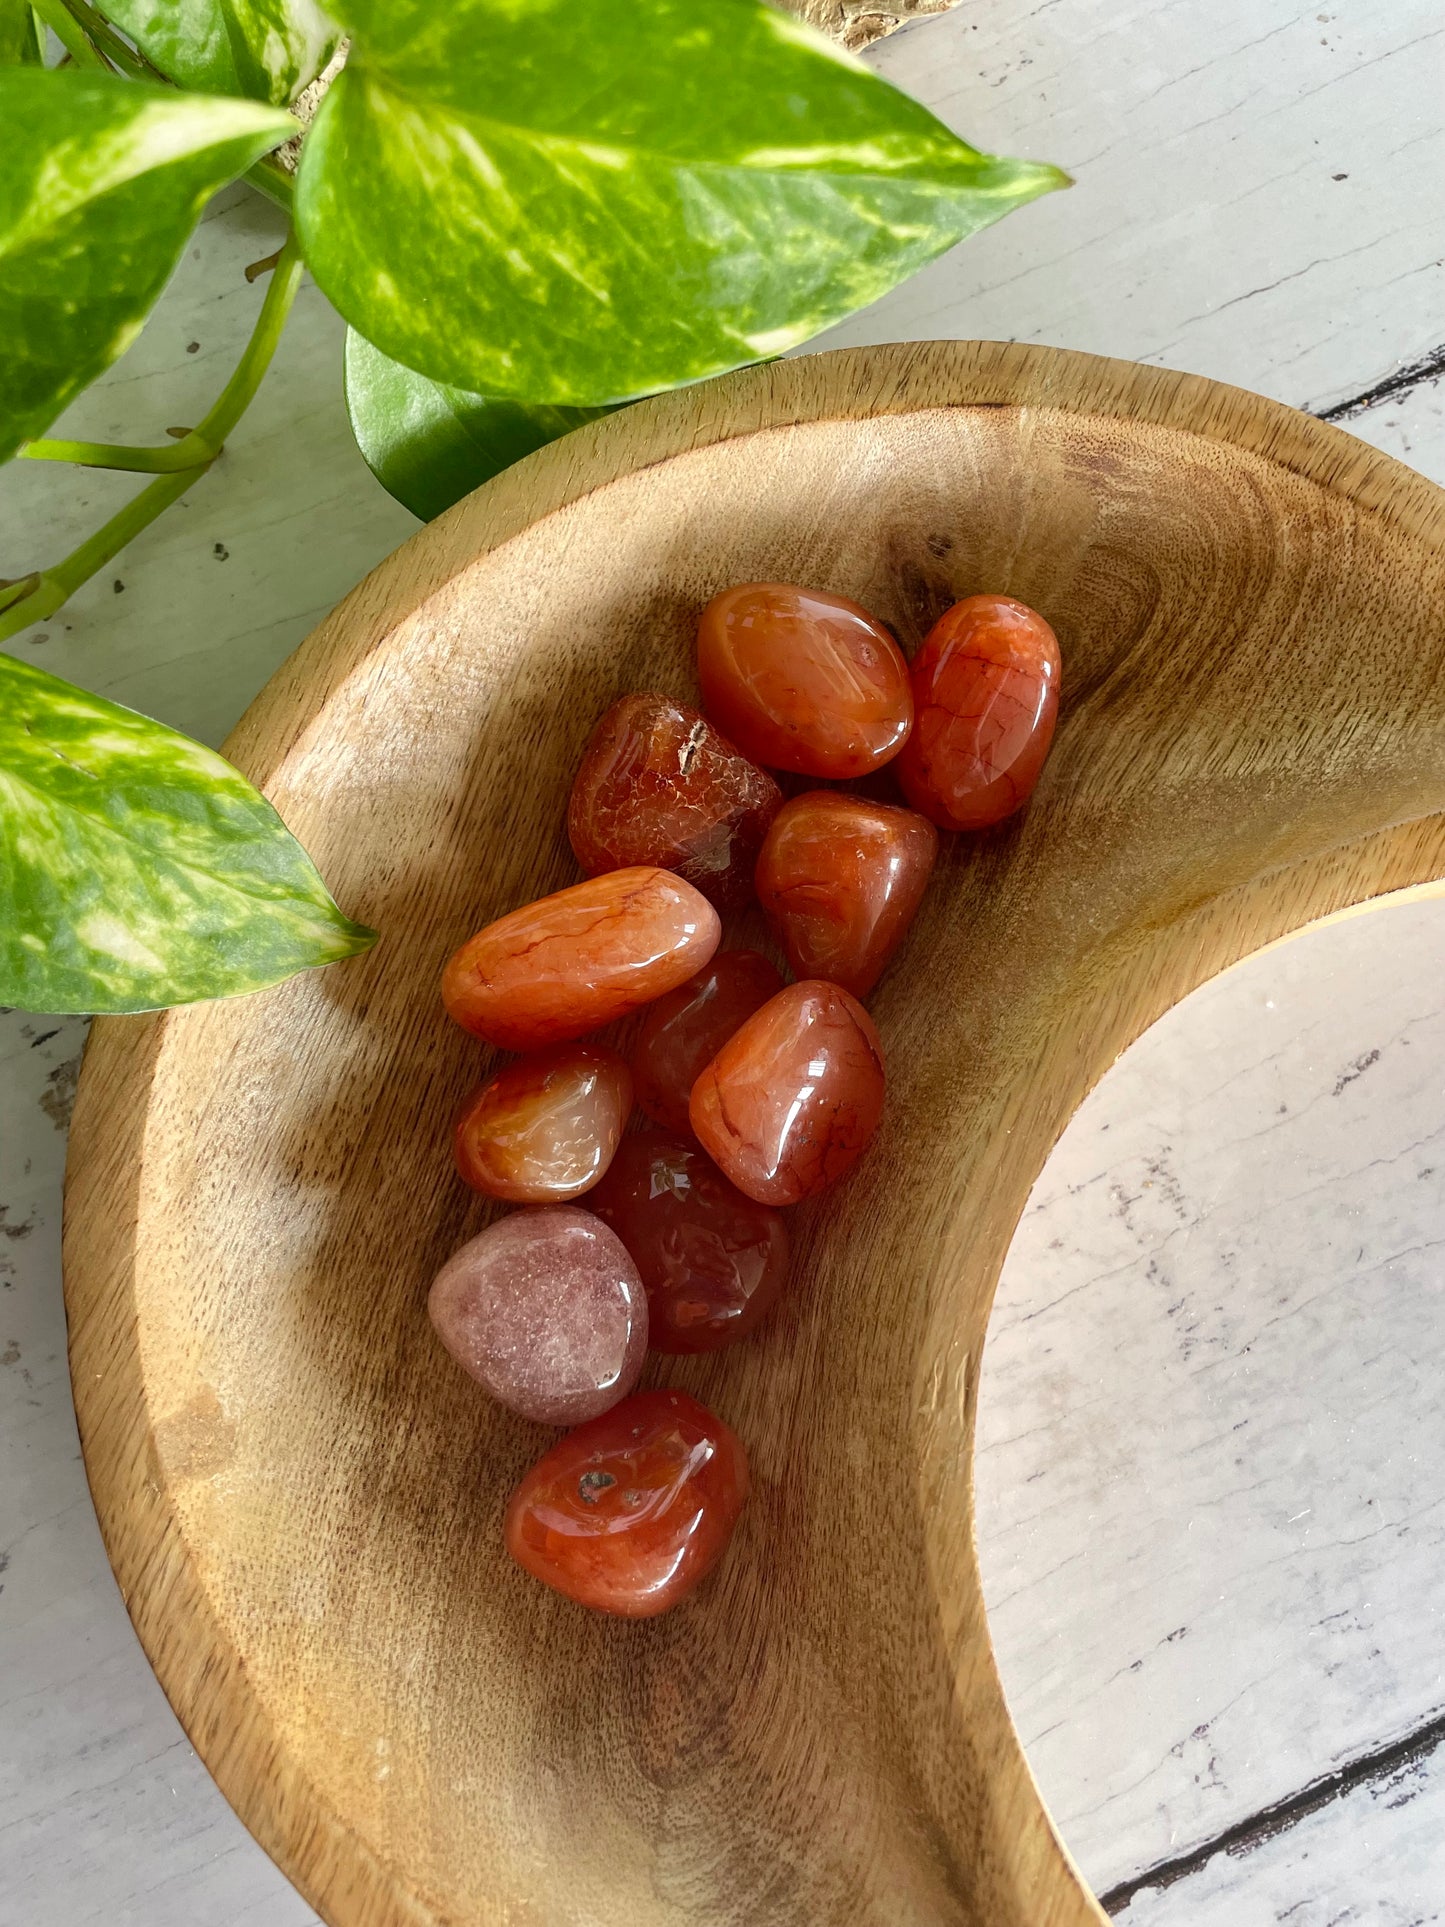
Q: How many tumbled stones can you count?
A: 11